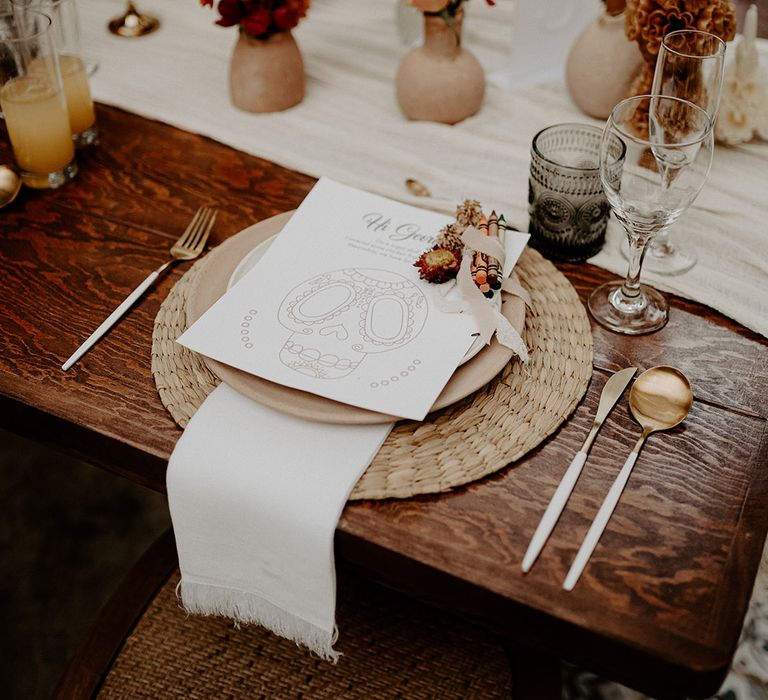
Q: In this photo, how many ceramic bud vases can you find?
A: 3